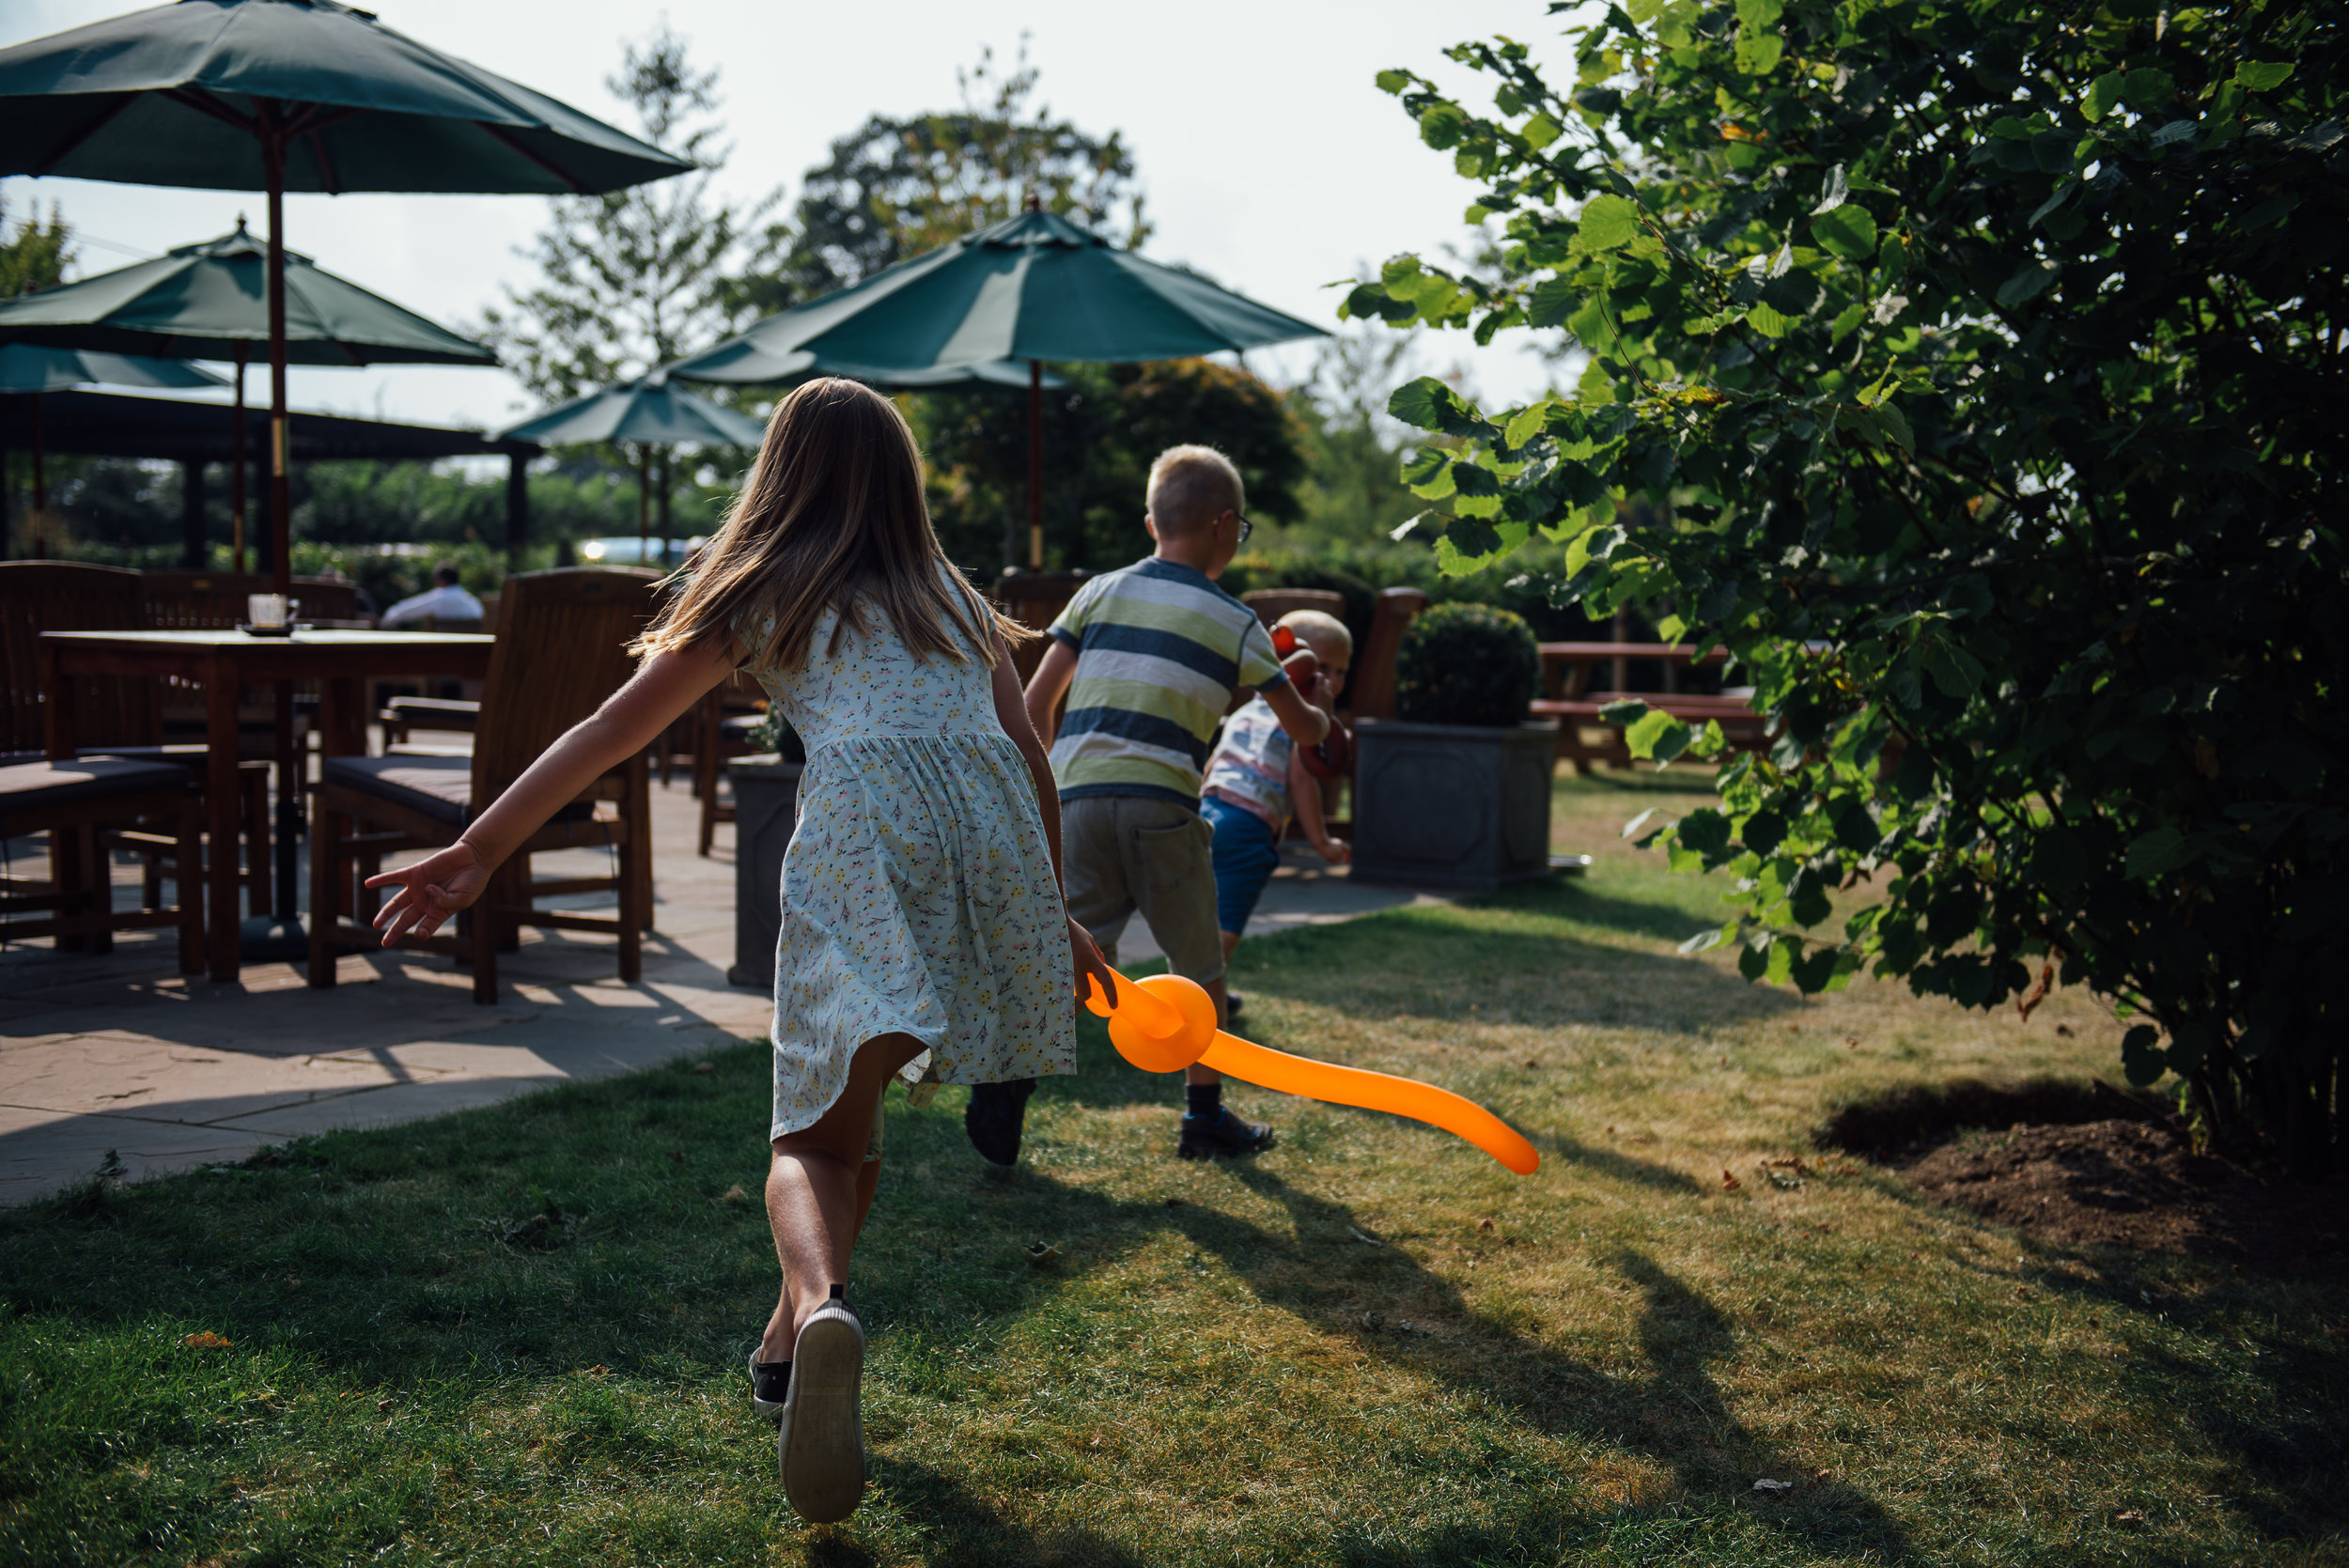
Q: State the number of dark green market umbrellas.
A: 6